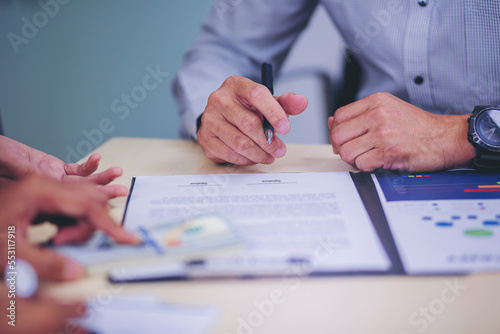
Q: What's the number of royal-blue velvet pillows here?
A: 0